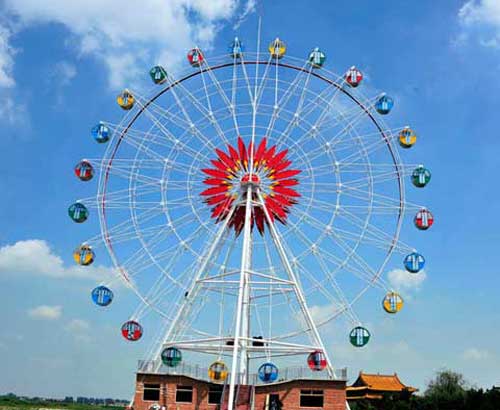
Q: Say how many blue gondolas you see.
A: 6